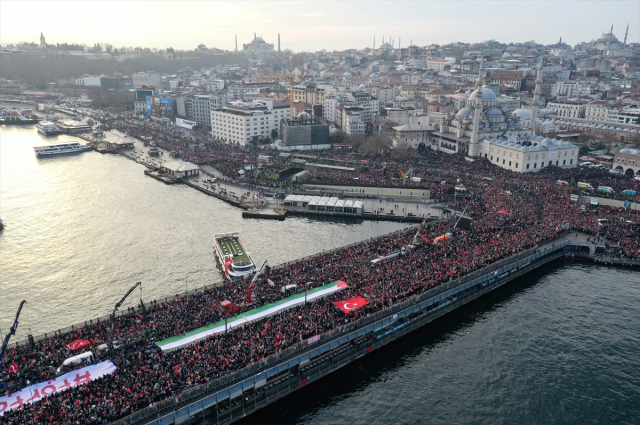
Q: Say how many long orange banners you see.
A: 0